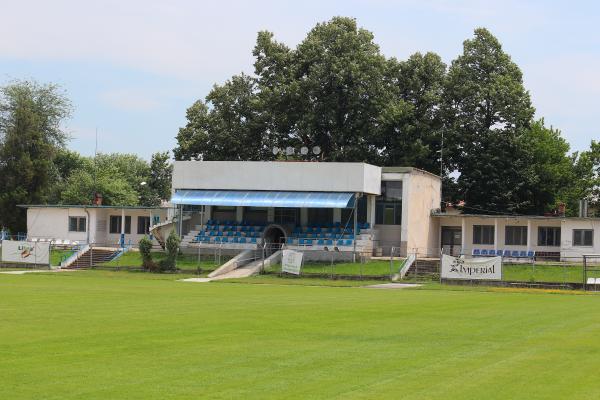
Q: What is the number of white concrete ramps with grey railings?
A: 1